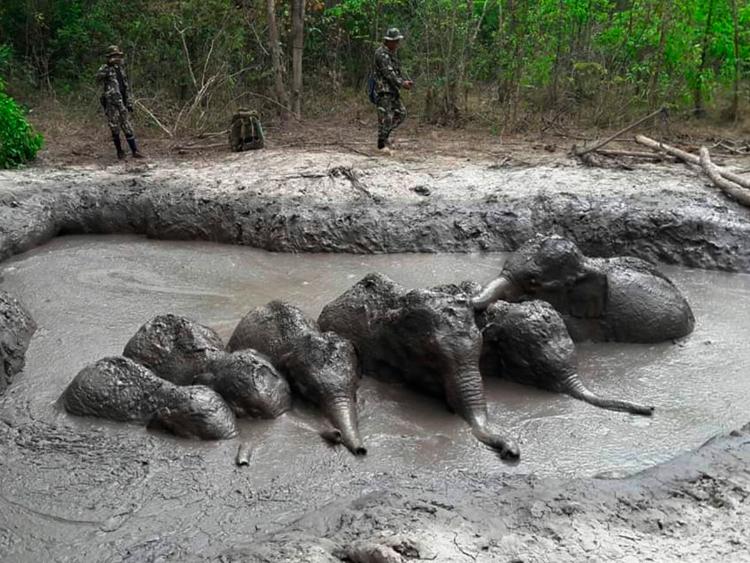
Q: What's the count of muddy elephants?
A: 6